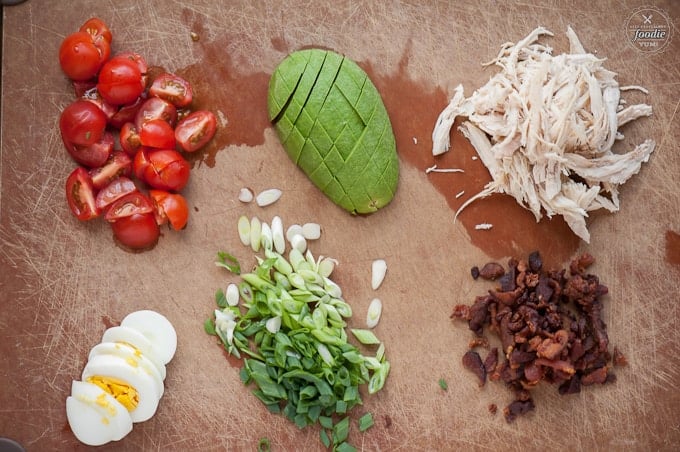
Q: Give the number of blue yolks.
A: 0